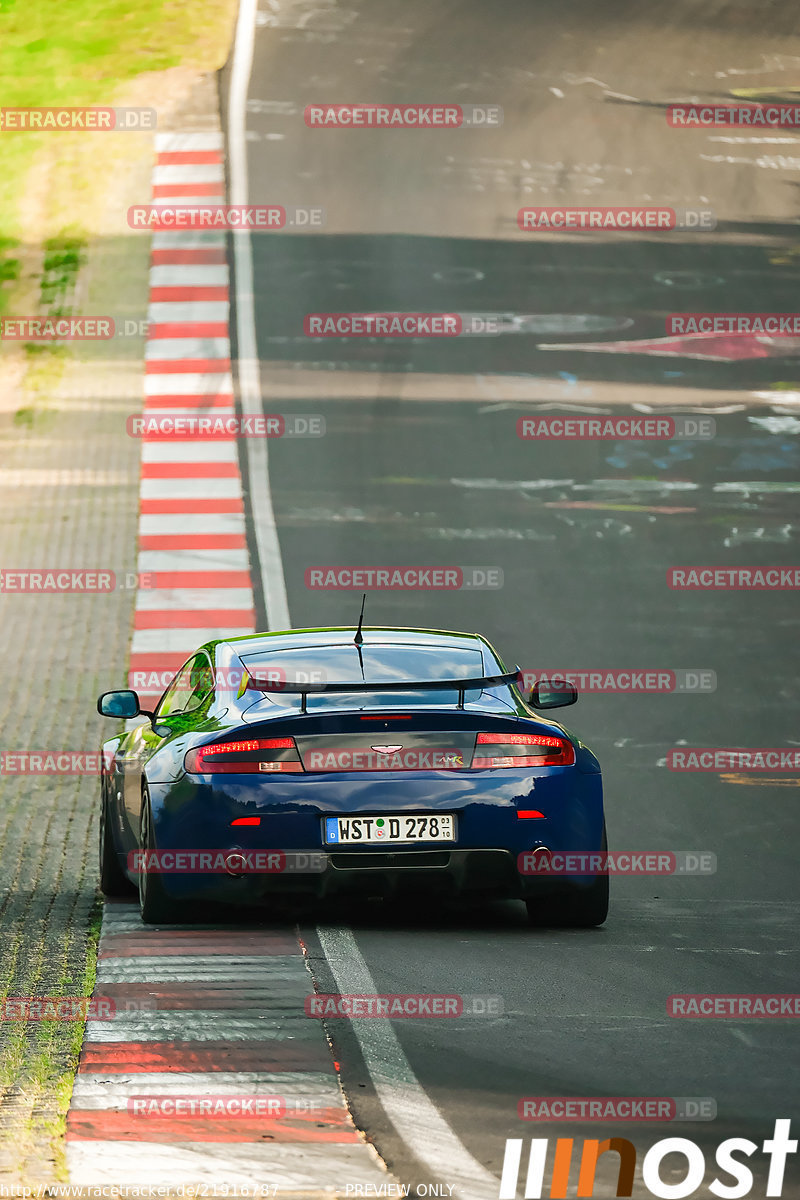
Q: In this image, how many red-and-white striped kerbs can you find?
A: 1